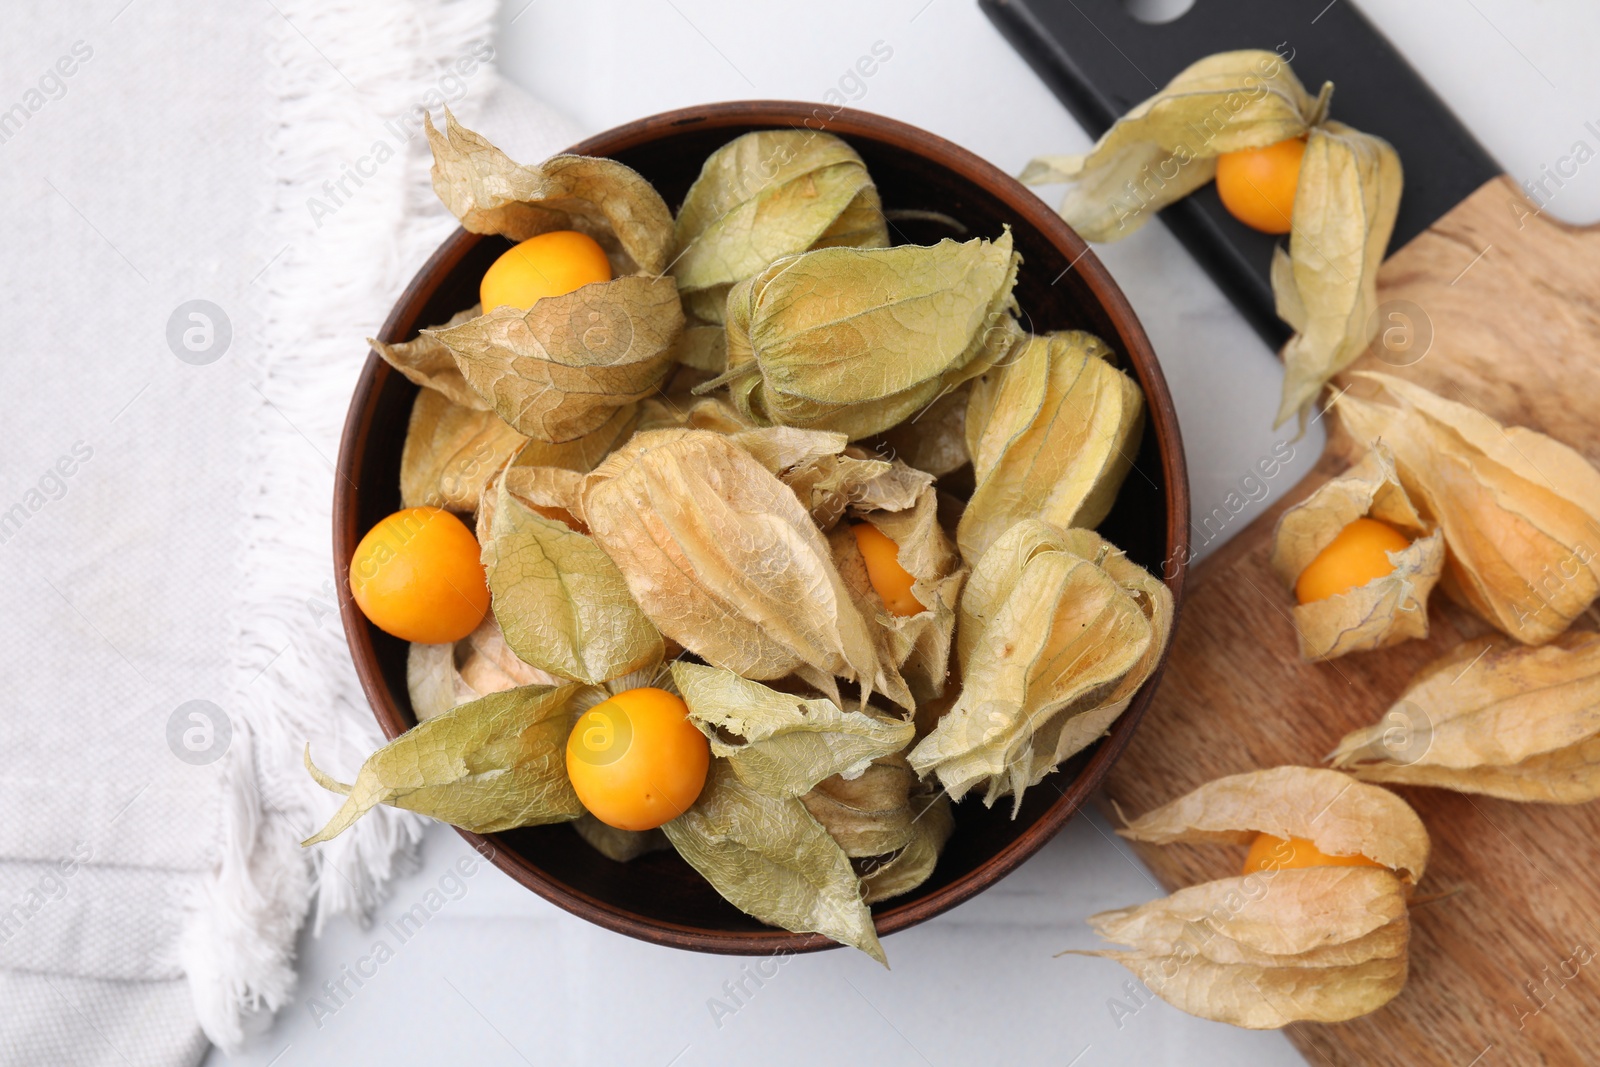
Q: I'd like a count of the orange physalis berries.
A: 7